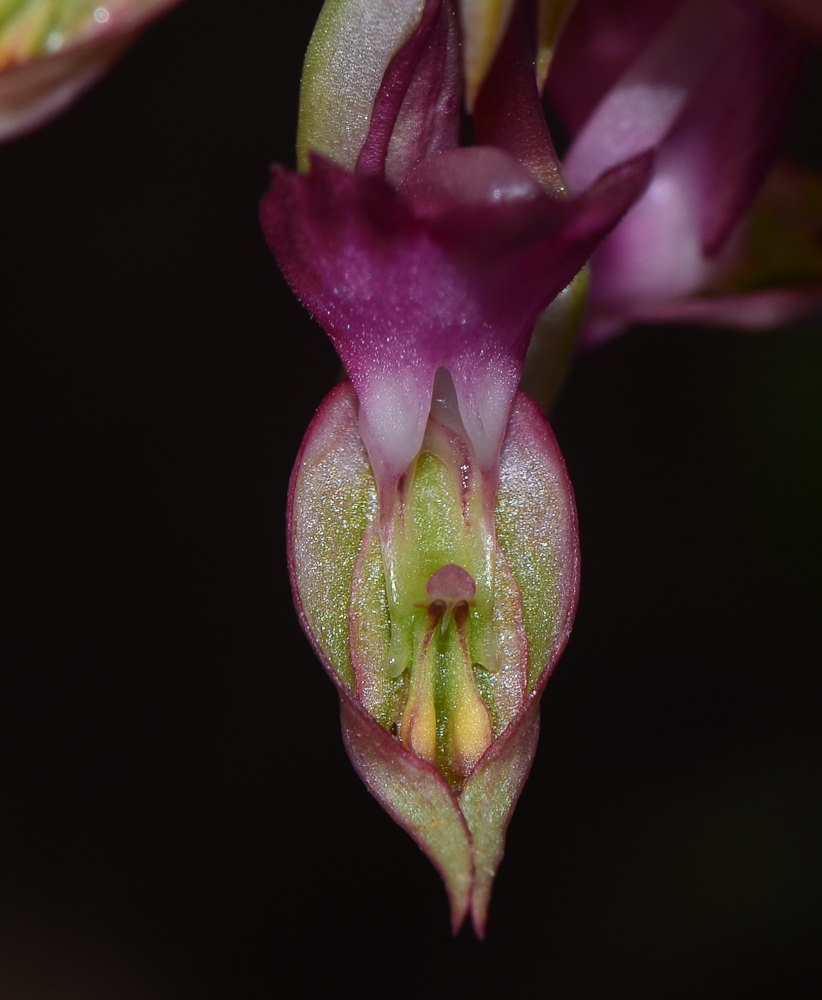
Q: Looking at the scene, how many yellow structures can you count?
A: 2